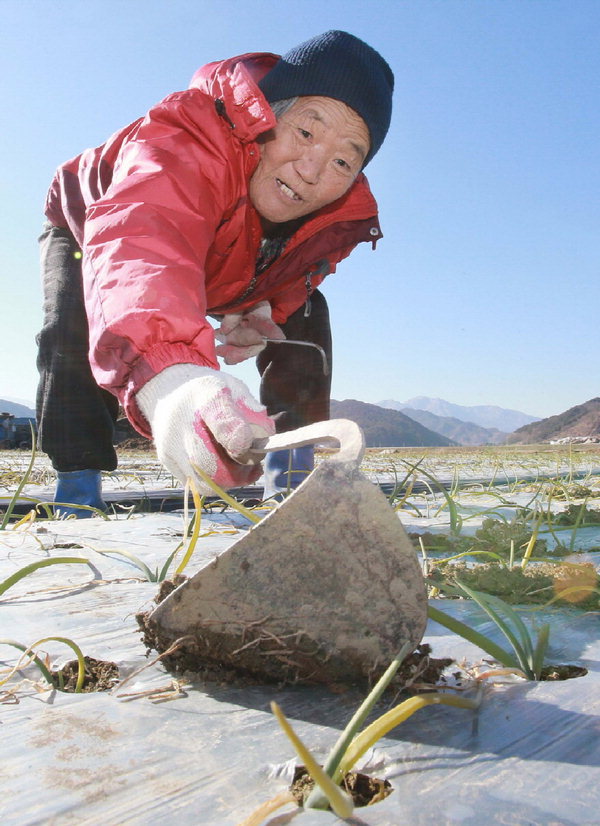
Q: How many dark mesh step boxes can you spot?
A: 0